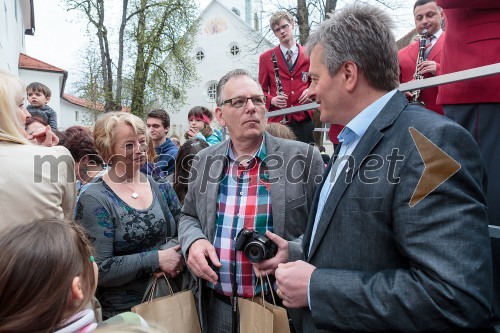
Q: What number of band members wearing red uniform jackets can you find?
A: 3